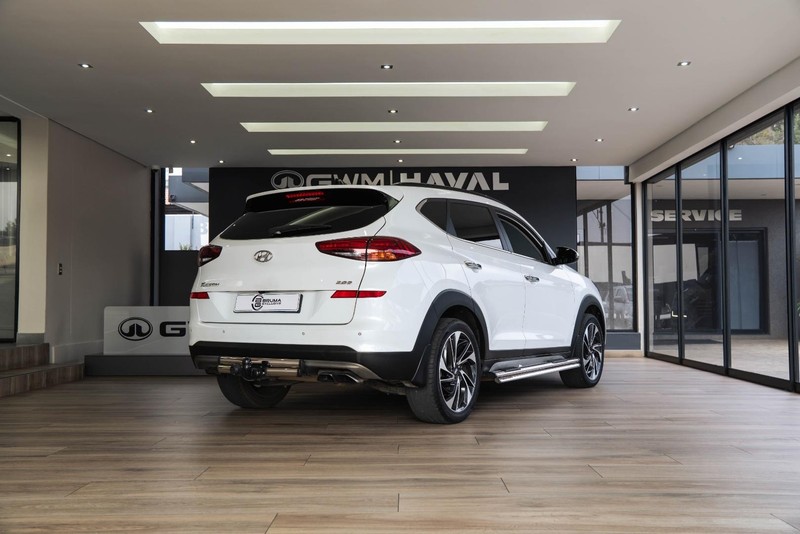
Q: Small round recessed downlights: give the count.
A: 12